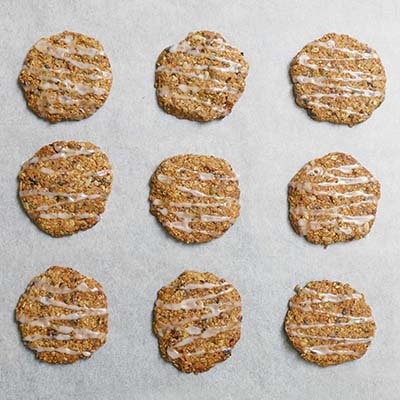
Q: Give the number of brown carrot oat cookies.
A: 9